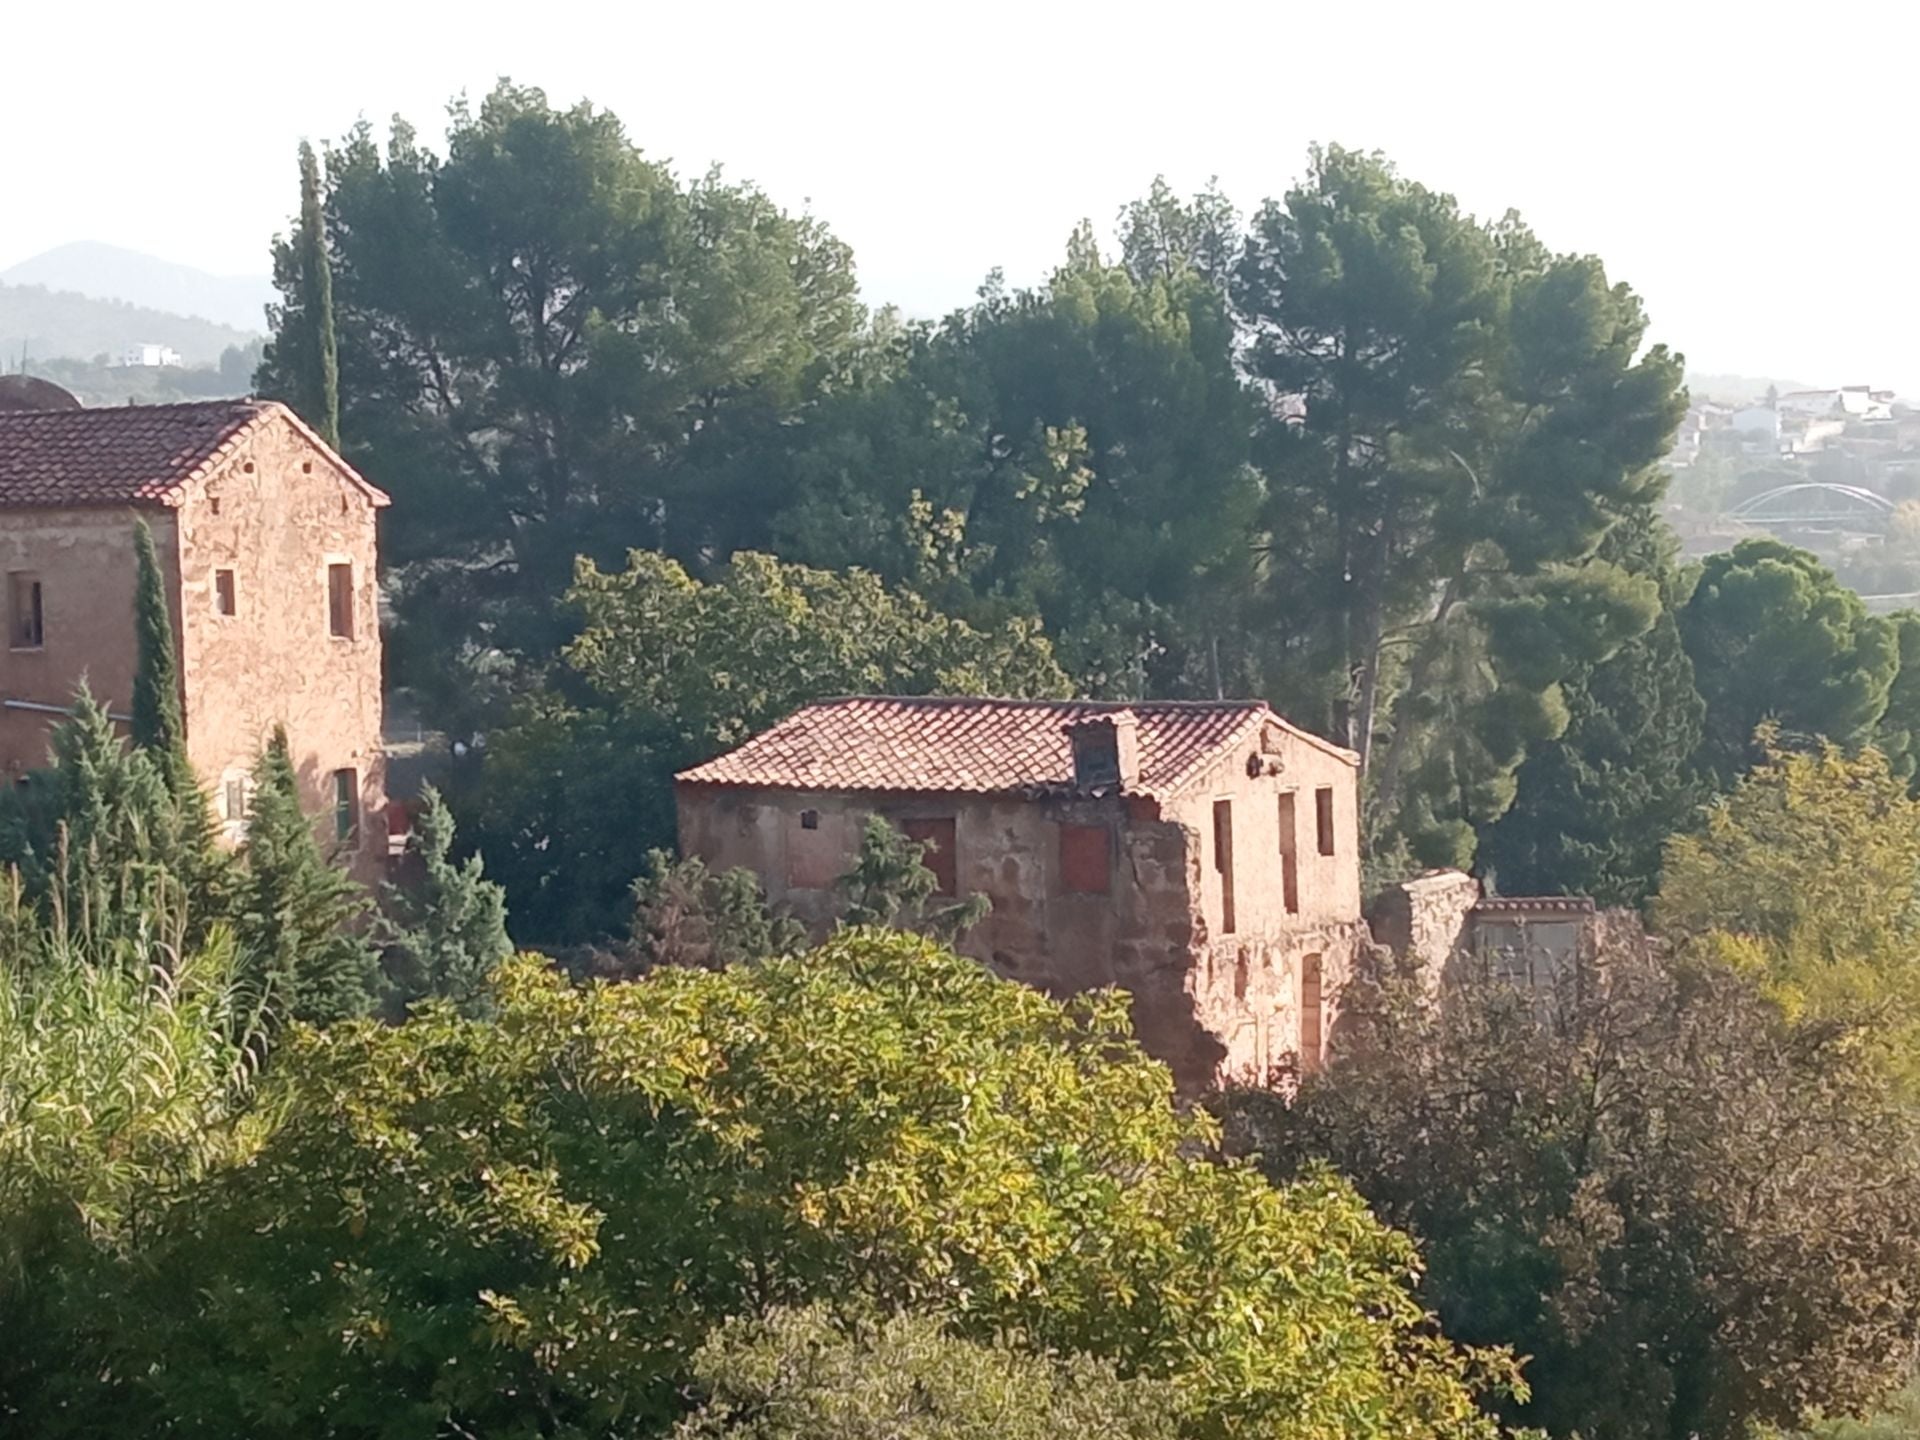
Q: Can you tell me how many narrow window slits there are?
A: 3